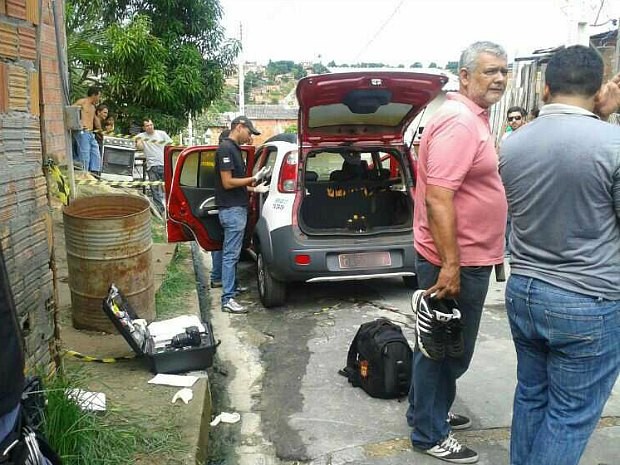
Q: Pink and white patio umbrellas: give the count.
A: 0